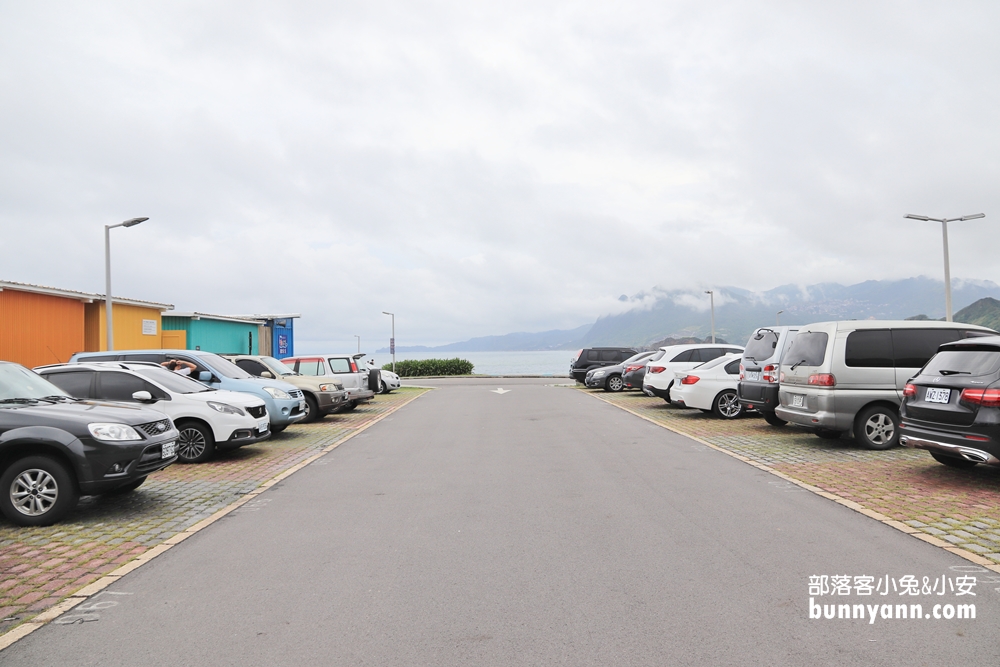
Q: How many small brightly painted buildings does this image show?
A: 4